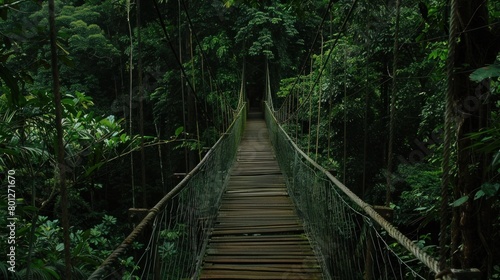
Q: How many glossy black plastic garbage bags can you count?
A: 0